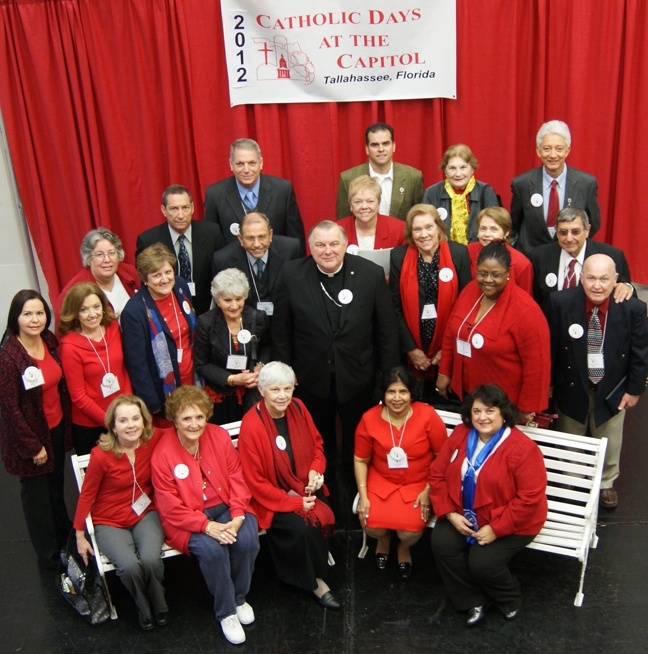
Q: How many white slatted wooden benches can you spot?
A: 2